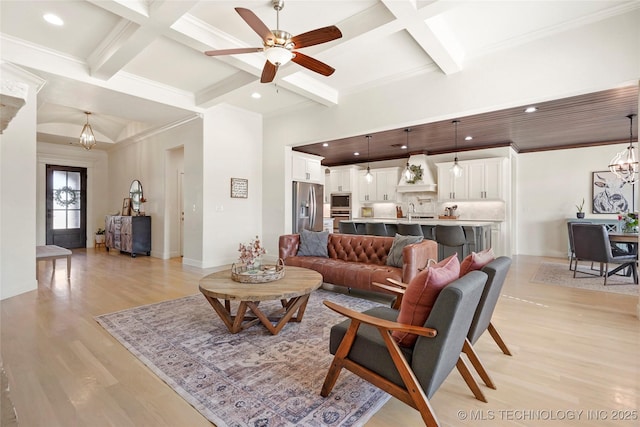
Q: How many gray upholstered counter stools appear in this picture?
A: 4